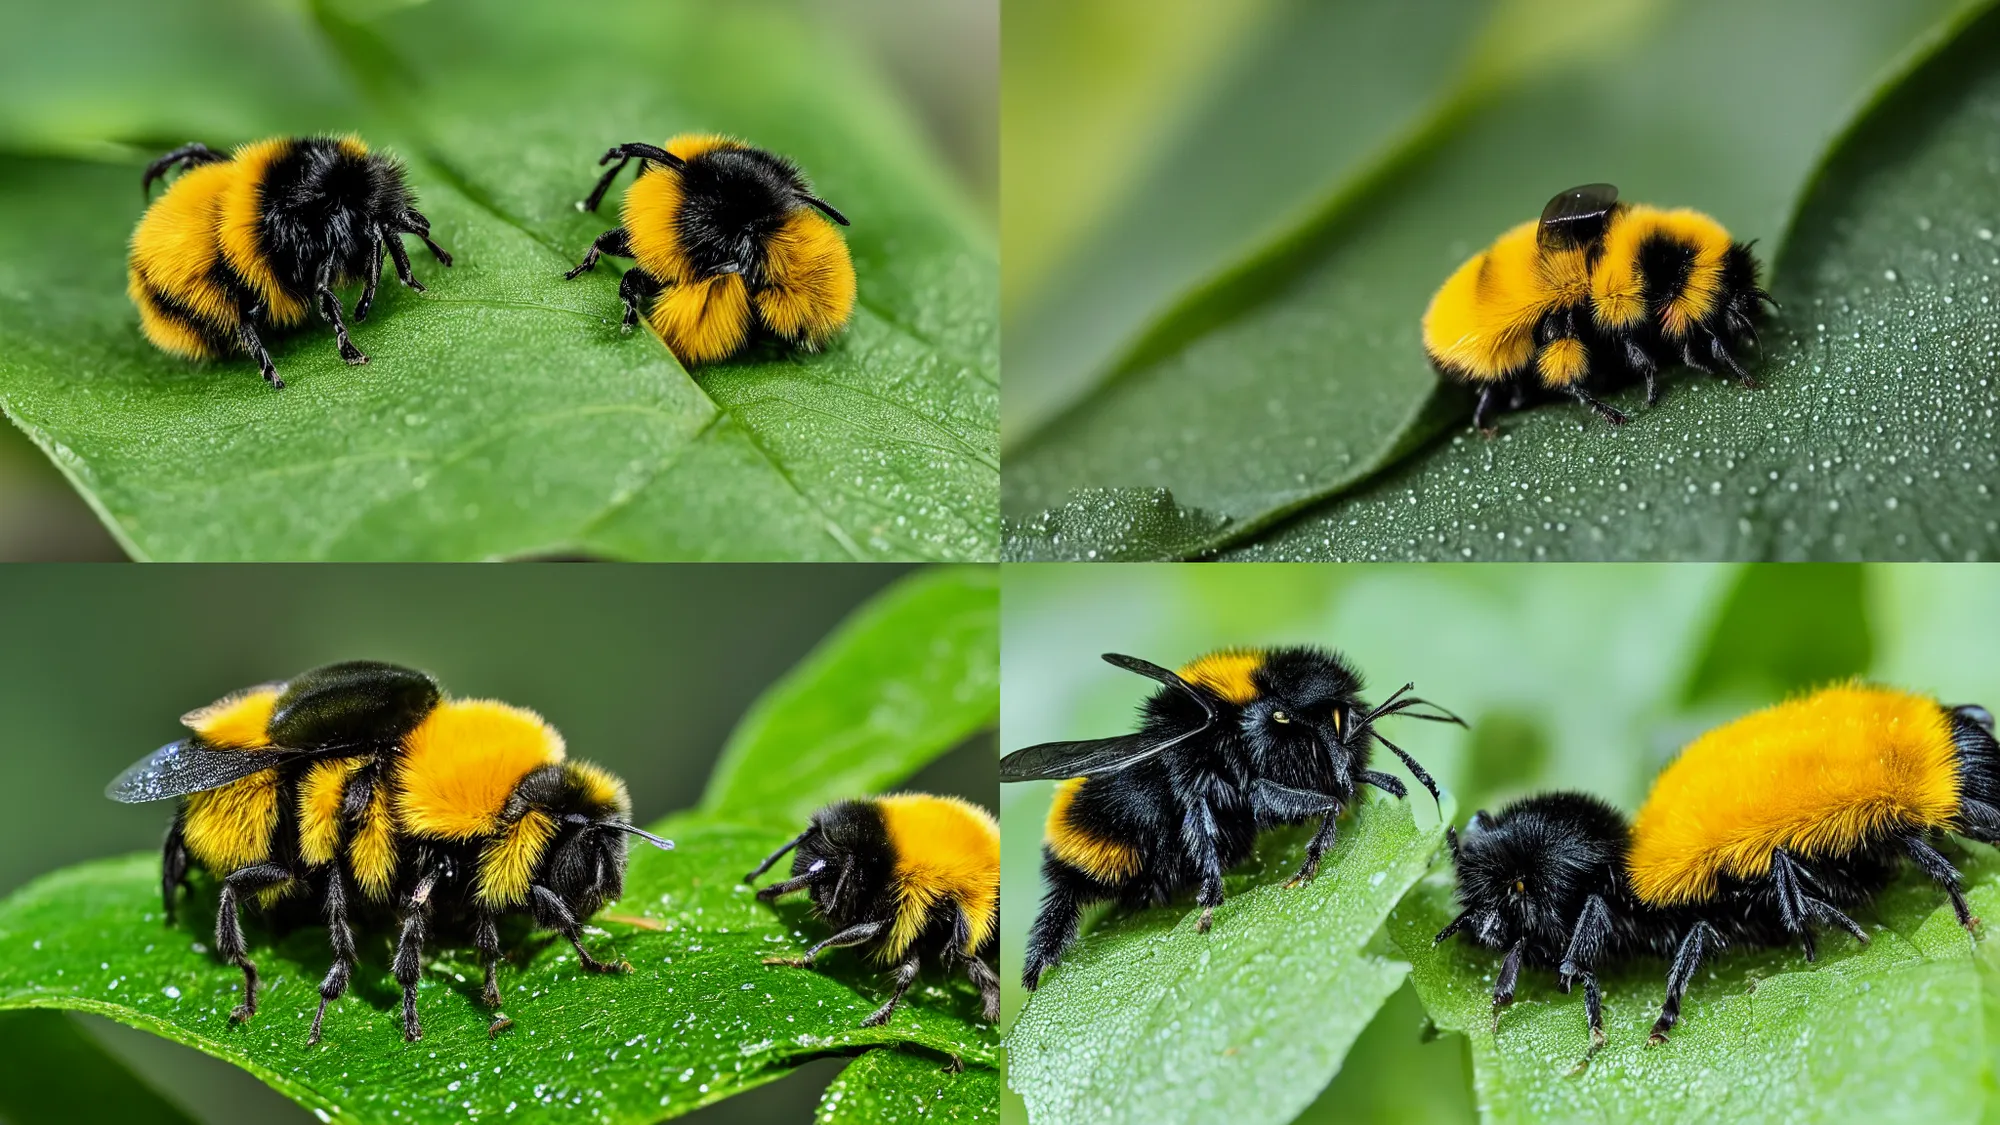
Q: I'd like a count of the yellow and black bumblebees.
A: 7